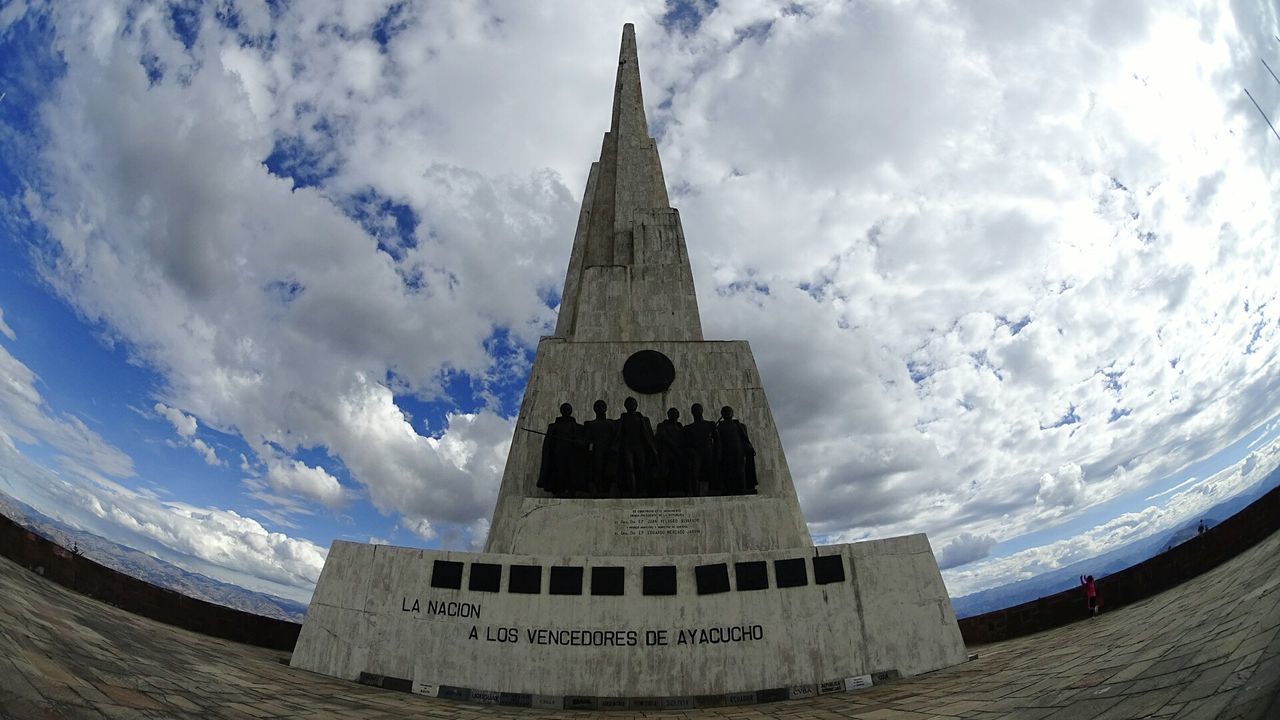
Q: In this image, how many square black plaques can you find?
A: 10